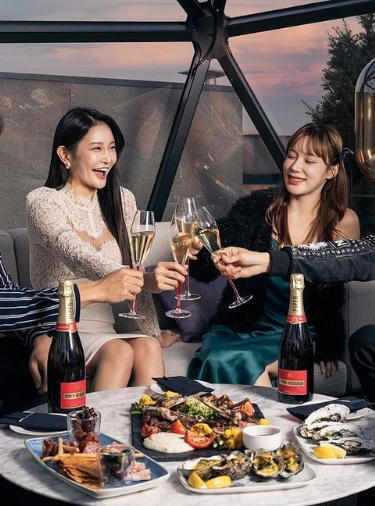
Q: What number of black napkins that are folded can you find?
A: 3